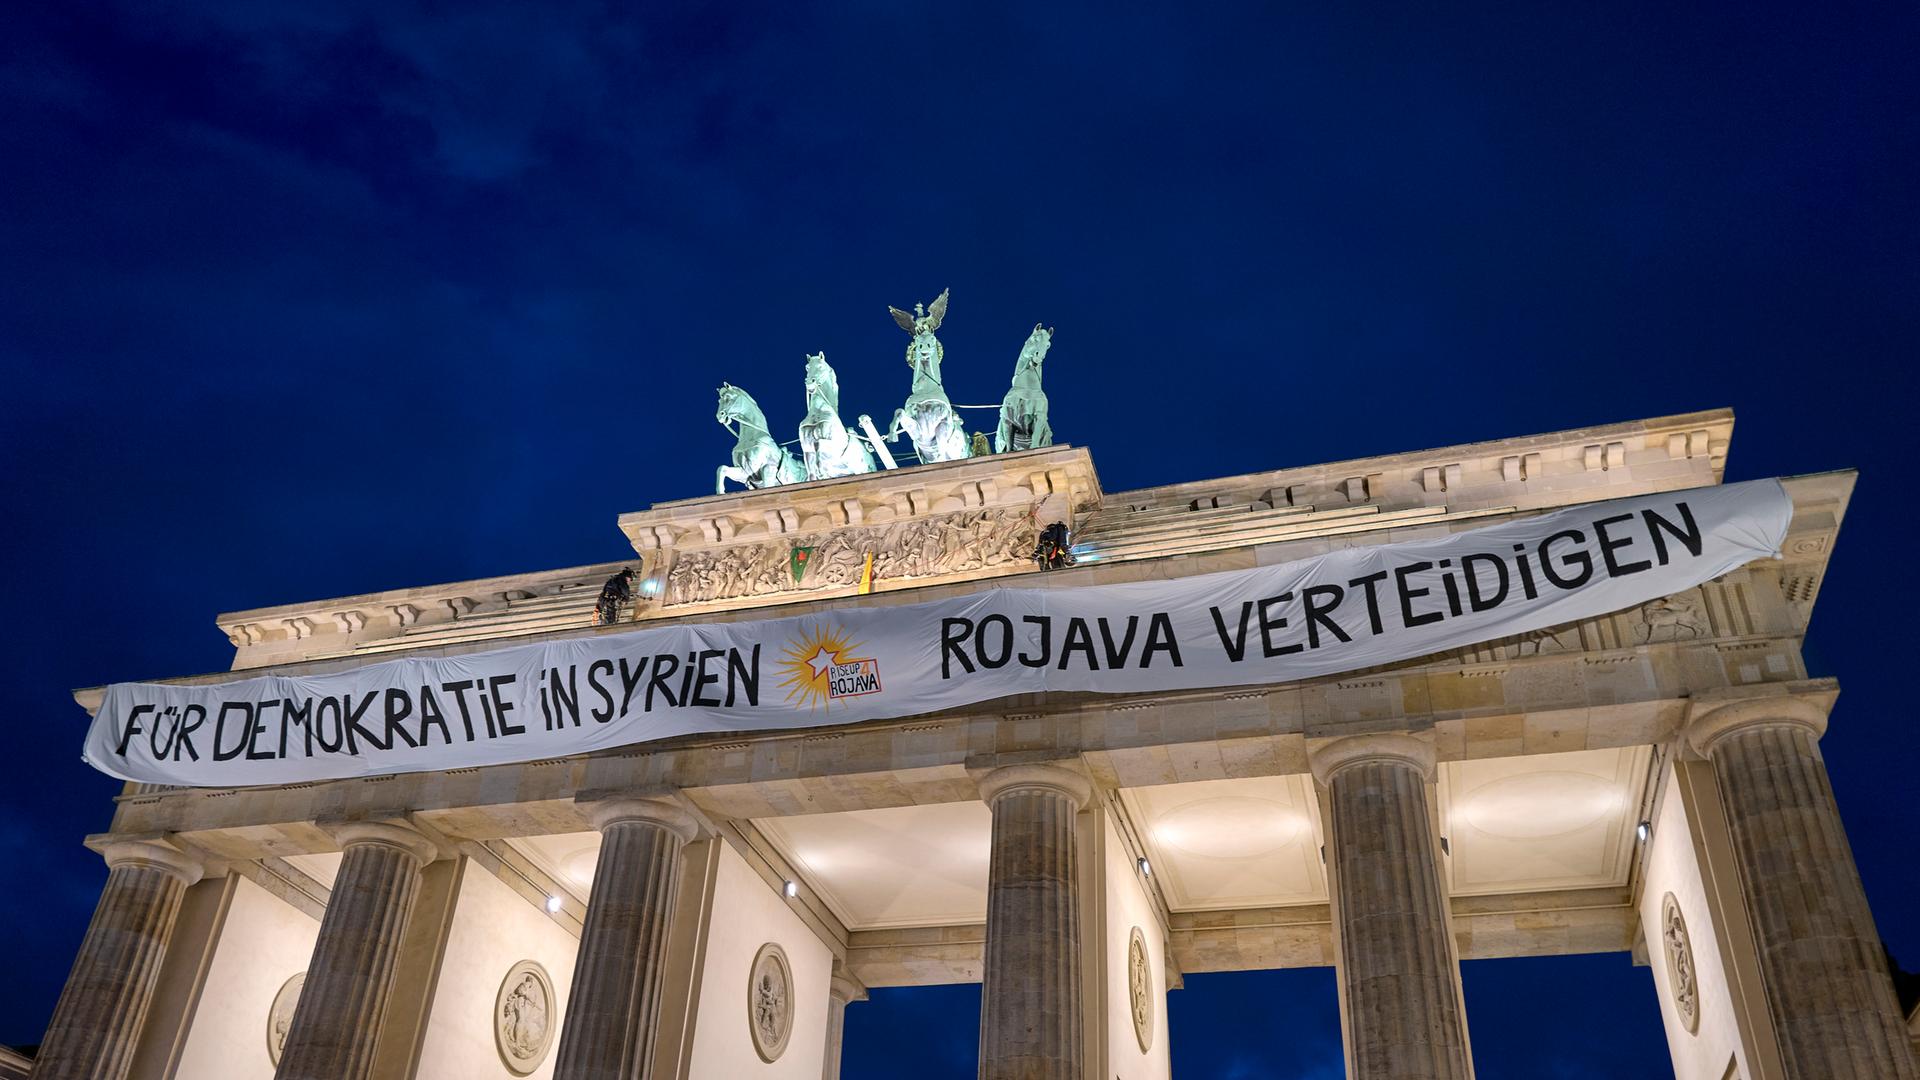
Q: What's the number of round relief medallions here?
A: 5